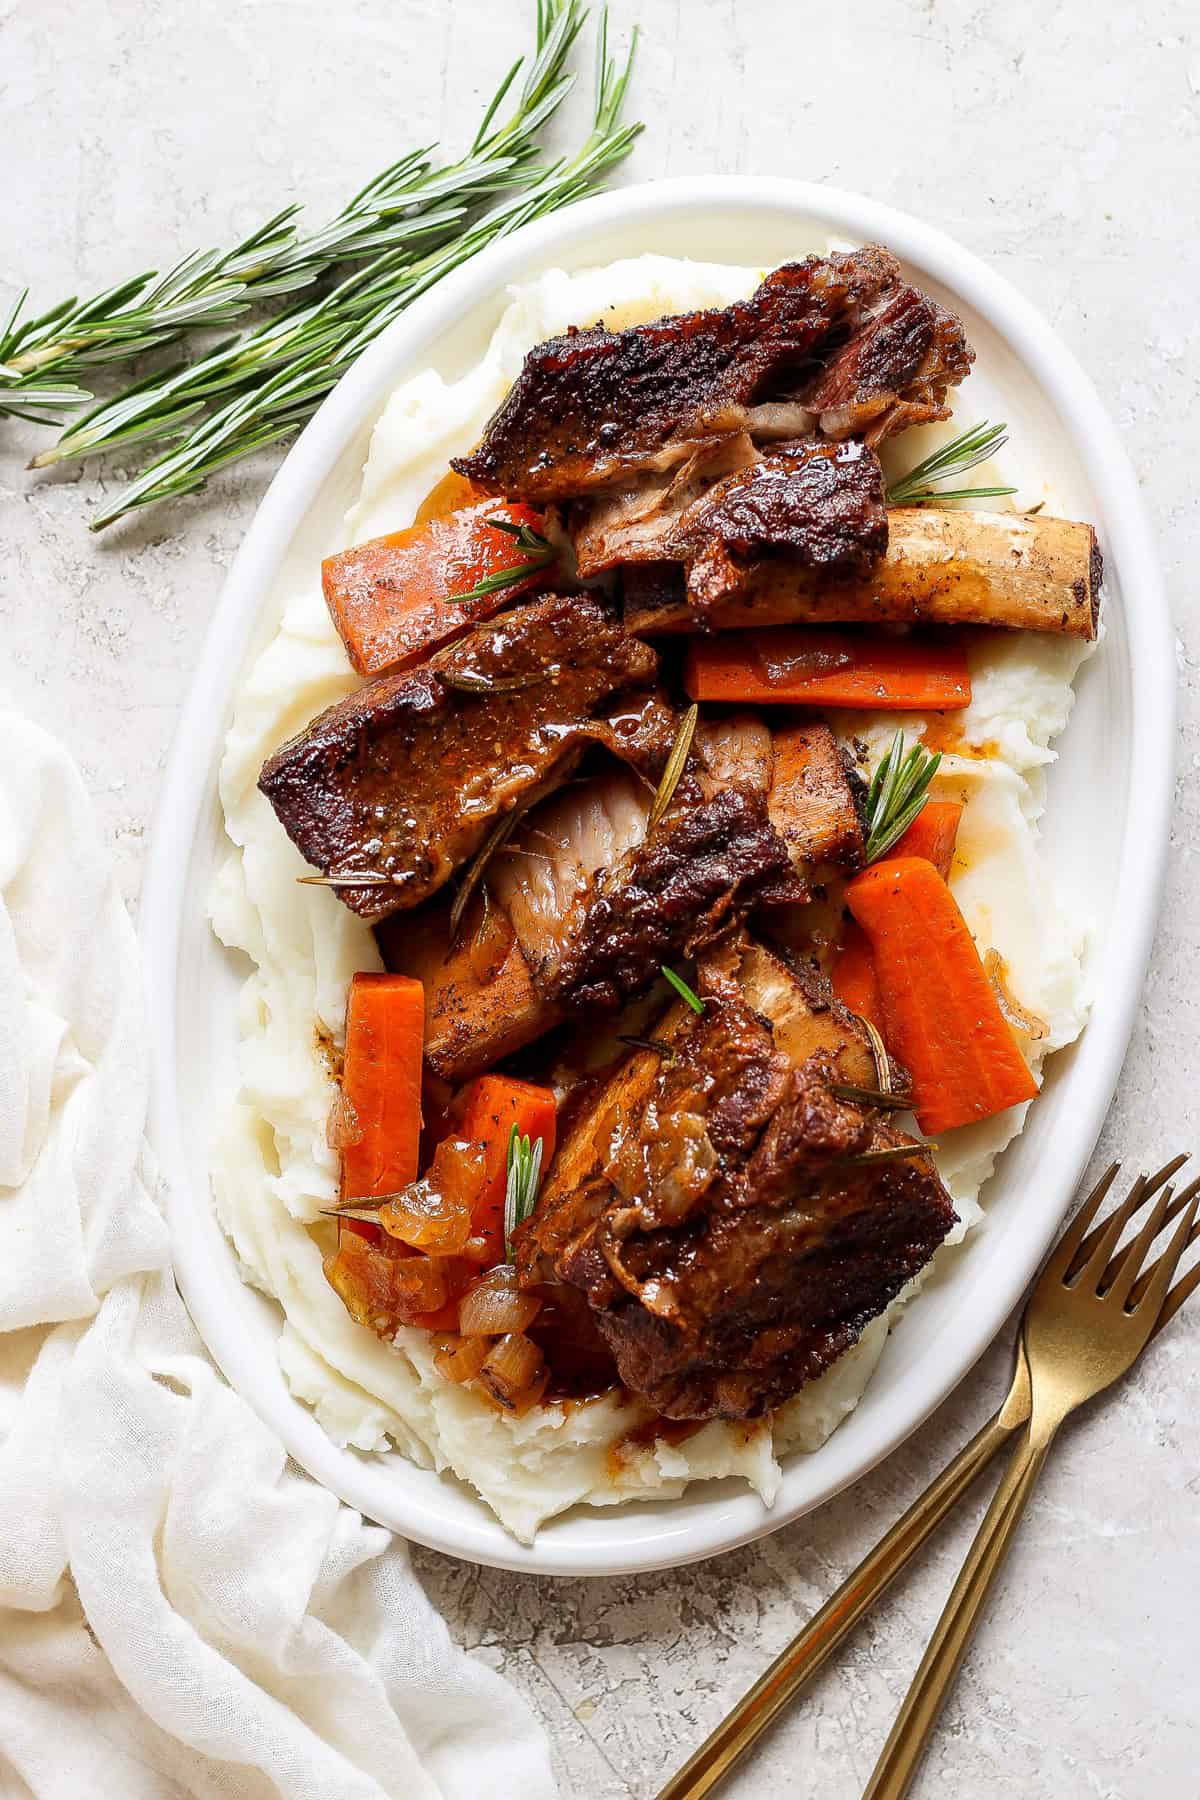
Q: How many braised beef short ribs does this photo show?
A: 3